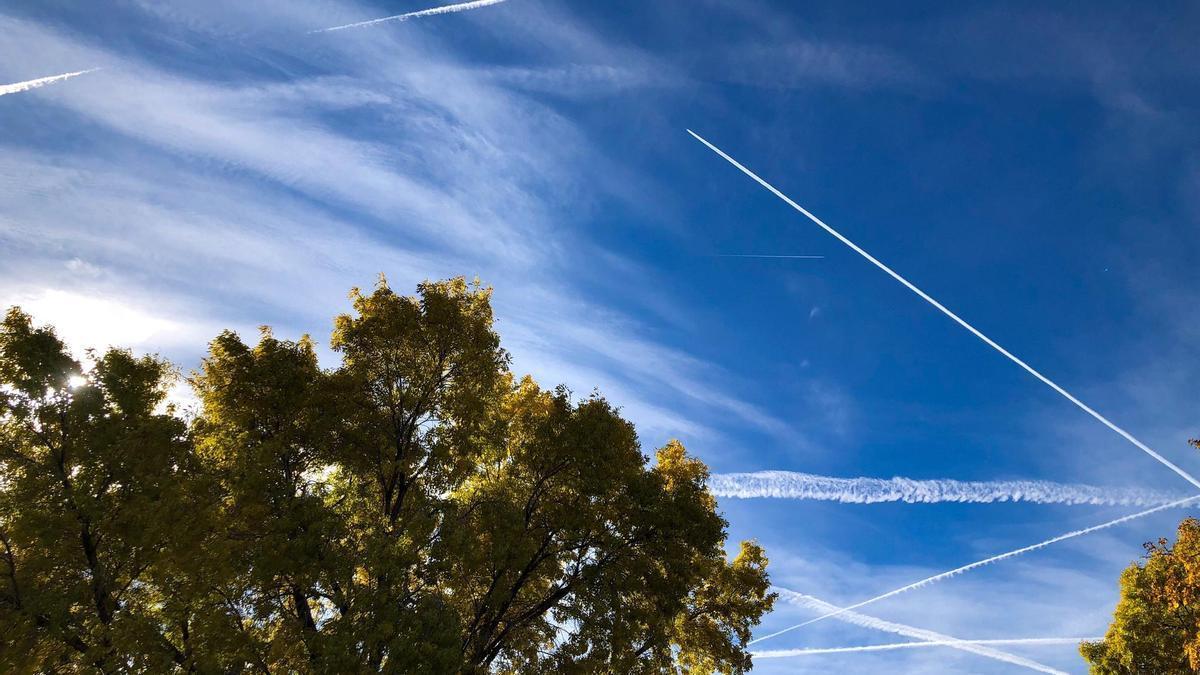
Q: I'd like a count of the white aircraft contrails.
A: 8